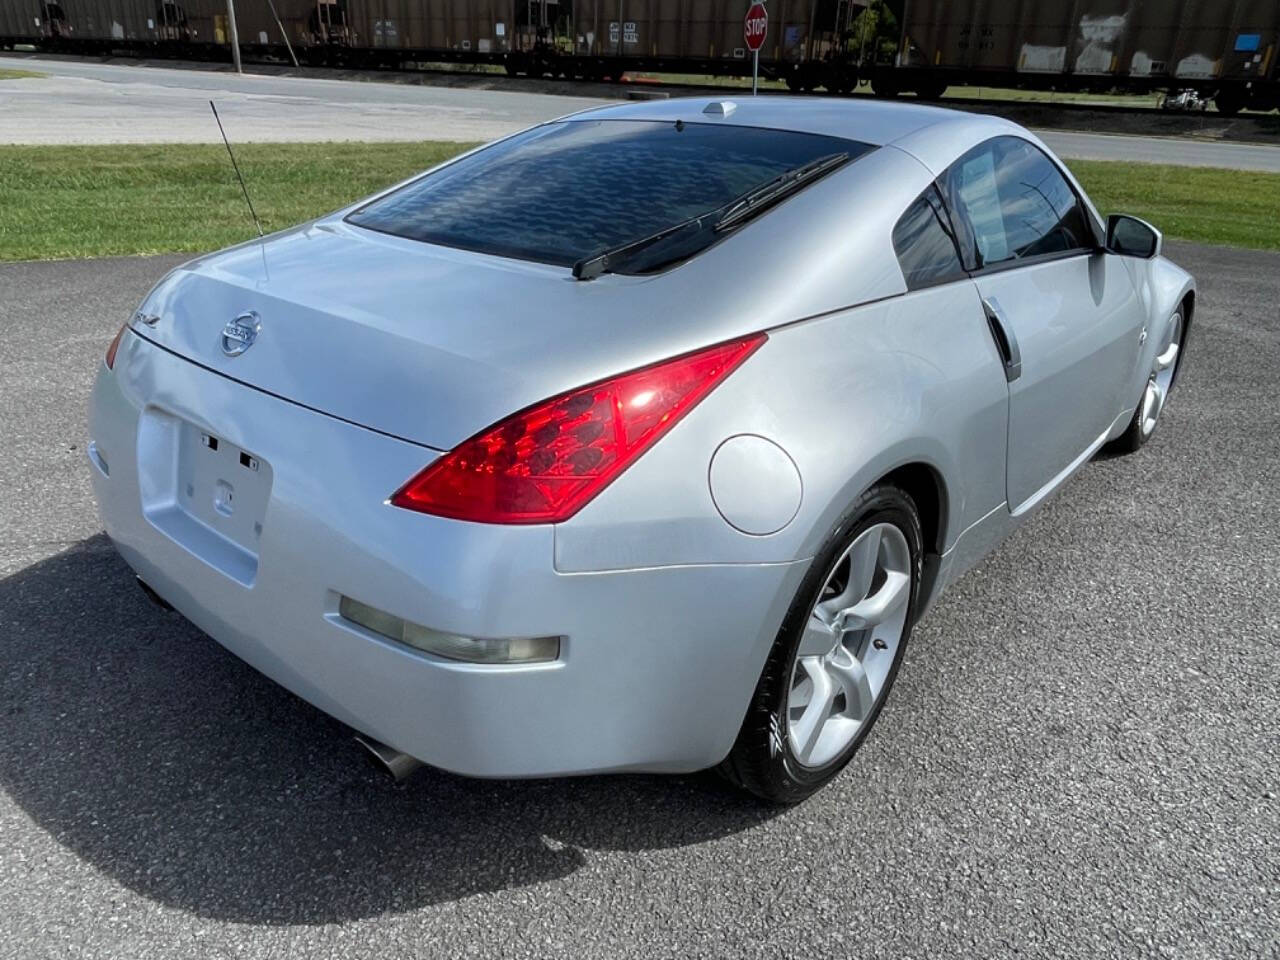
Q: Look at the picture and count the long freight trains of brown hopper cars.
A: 1